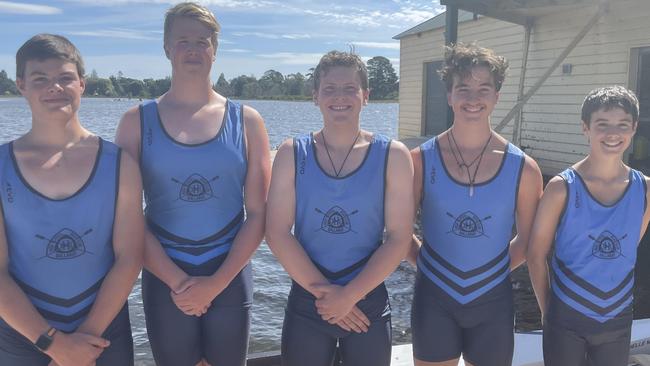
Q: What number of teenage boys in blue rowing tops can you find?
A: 5